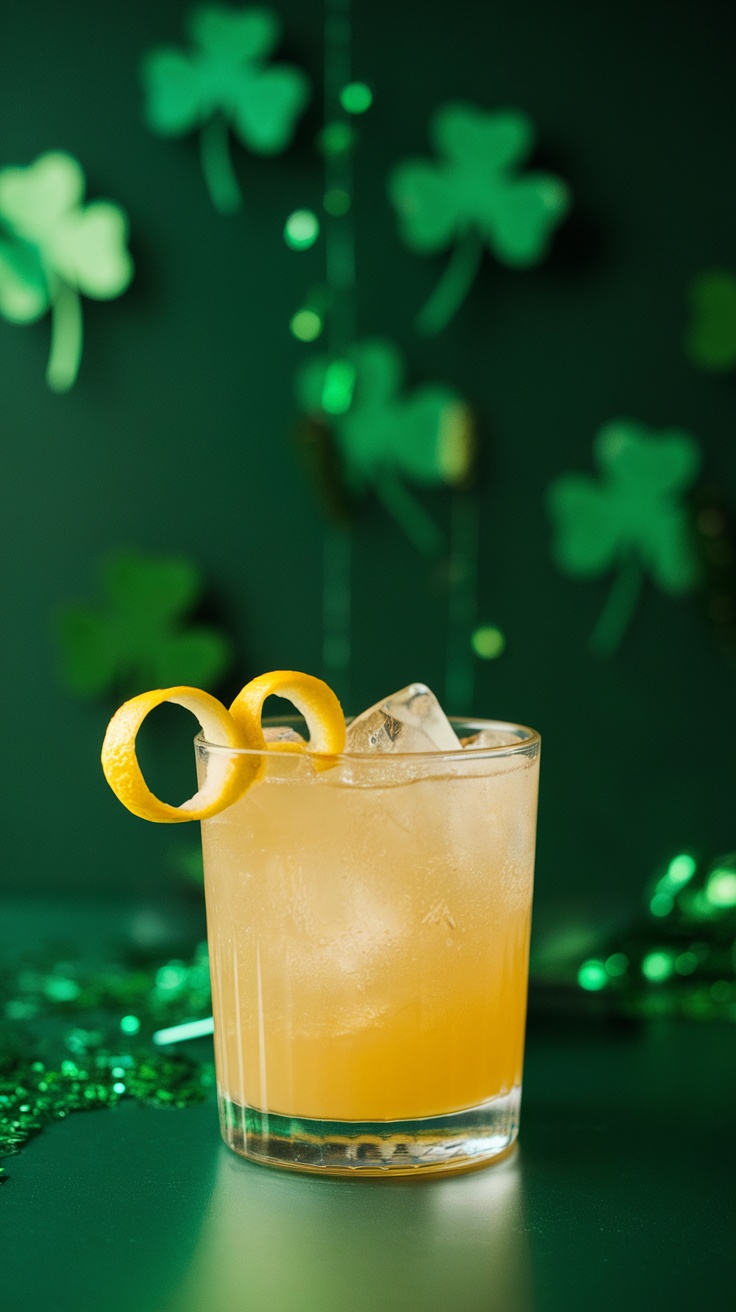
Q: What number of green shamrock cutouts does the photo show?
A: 7